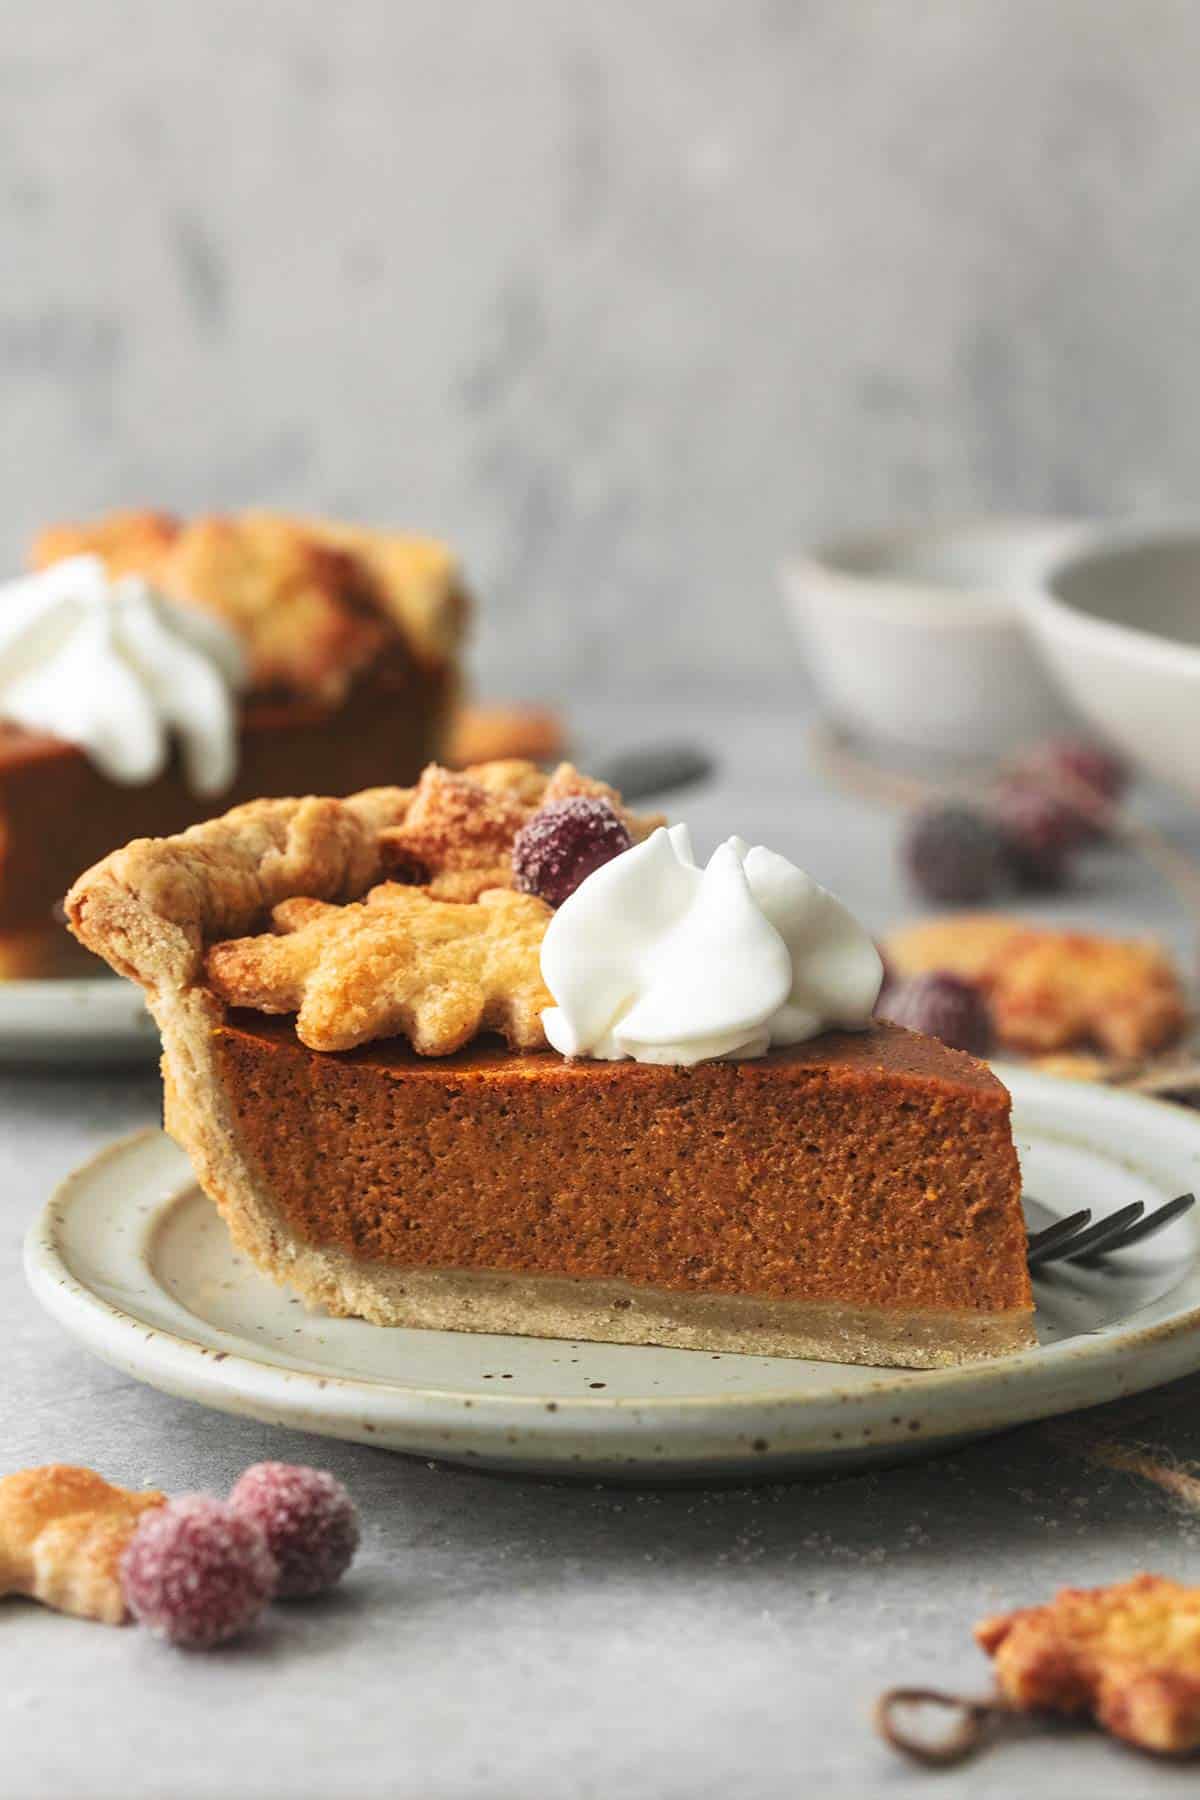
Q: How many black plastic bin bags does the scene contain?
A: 0